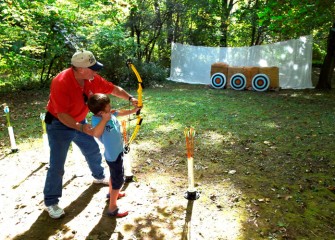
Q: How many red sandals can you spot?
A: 2